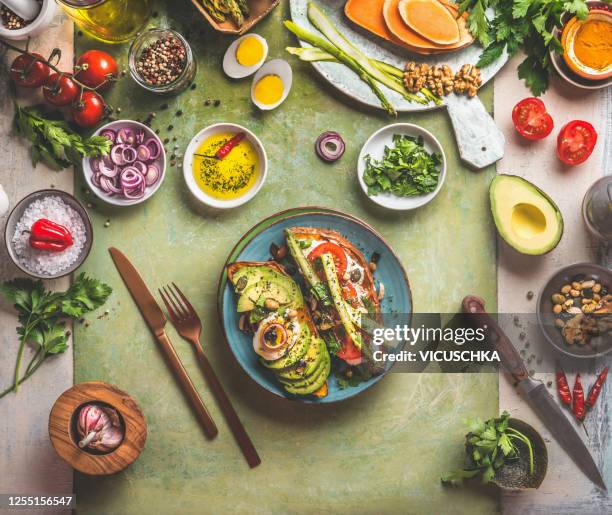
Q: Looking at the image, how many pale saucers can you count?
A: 3